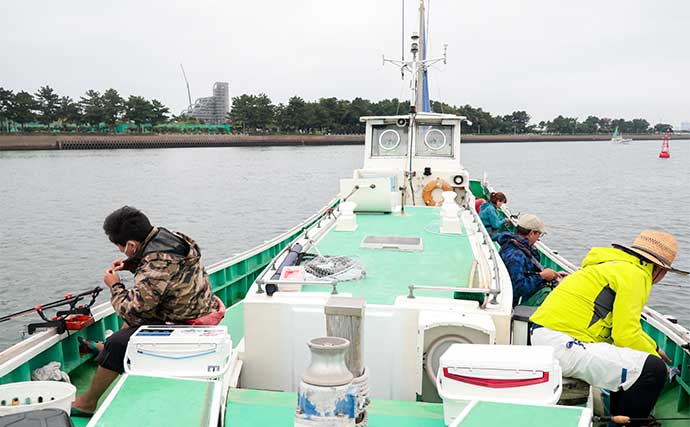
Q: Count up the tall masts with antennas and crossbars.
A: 1